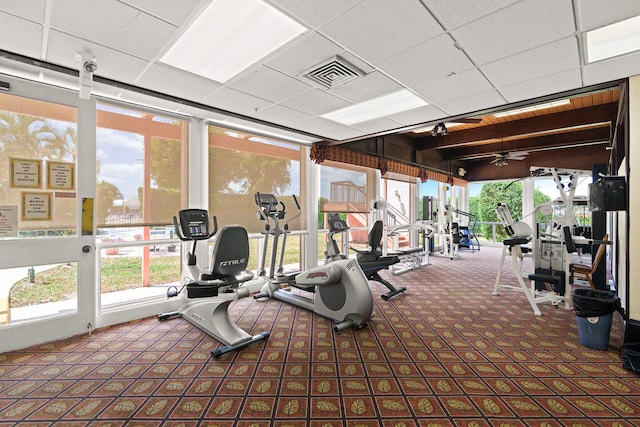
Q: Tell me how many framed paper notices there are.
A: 3